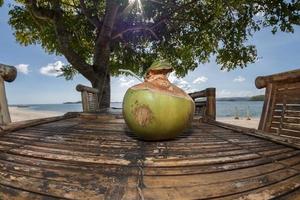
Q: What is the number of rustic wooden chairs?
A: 4